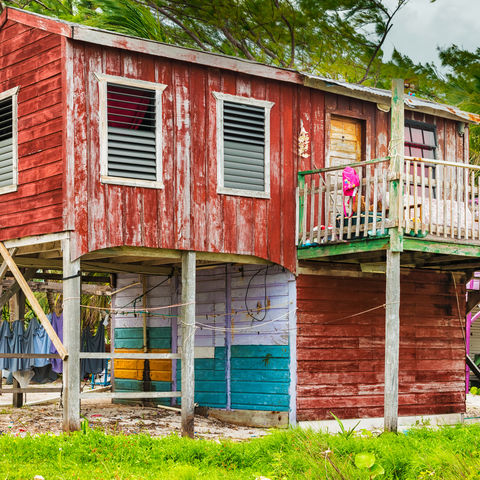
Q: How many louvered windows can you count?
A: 3